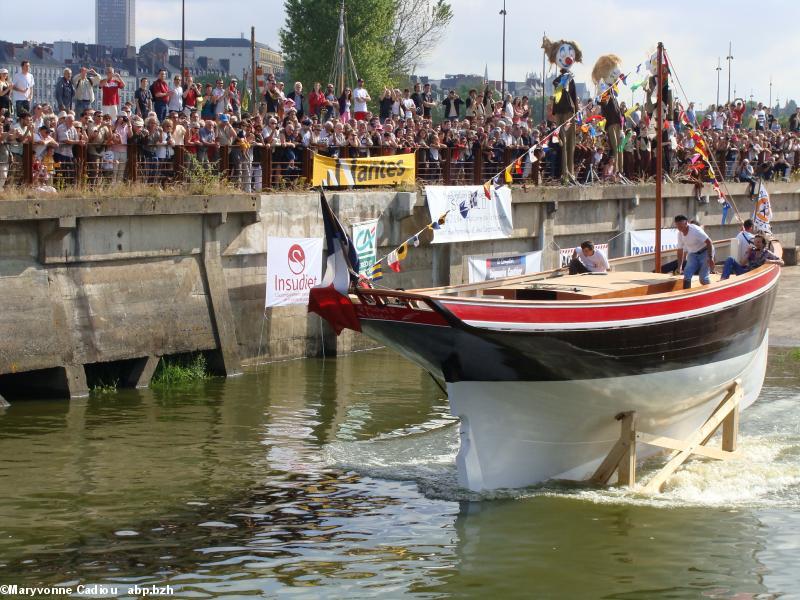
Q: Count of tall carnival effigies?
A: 3